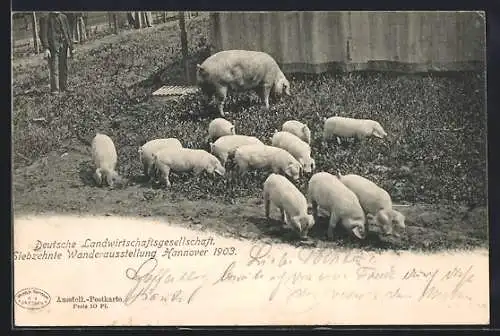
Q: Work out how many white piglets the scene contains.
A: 12